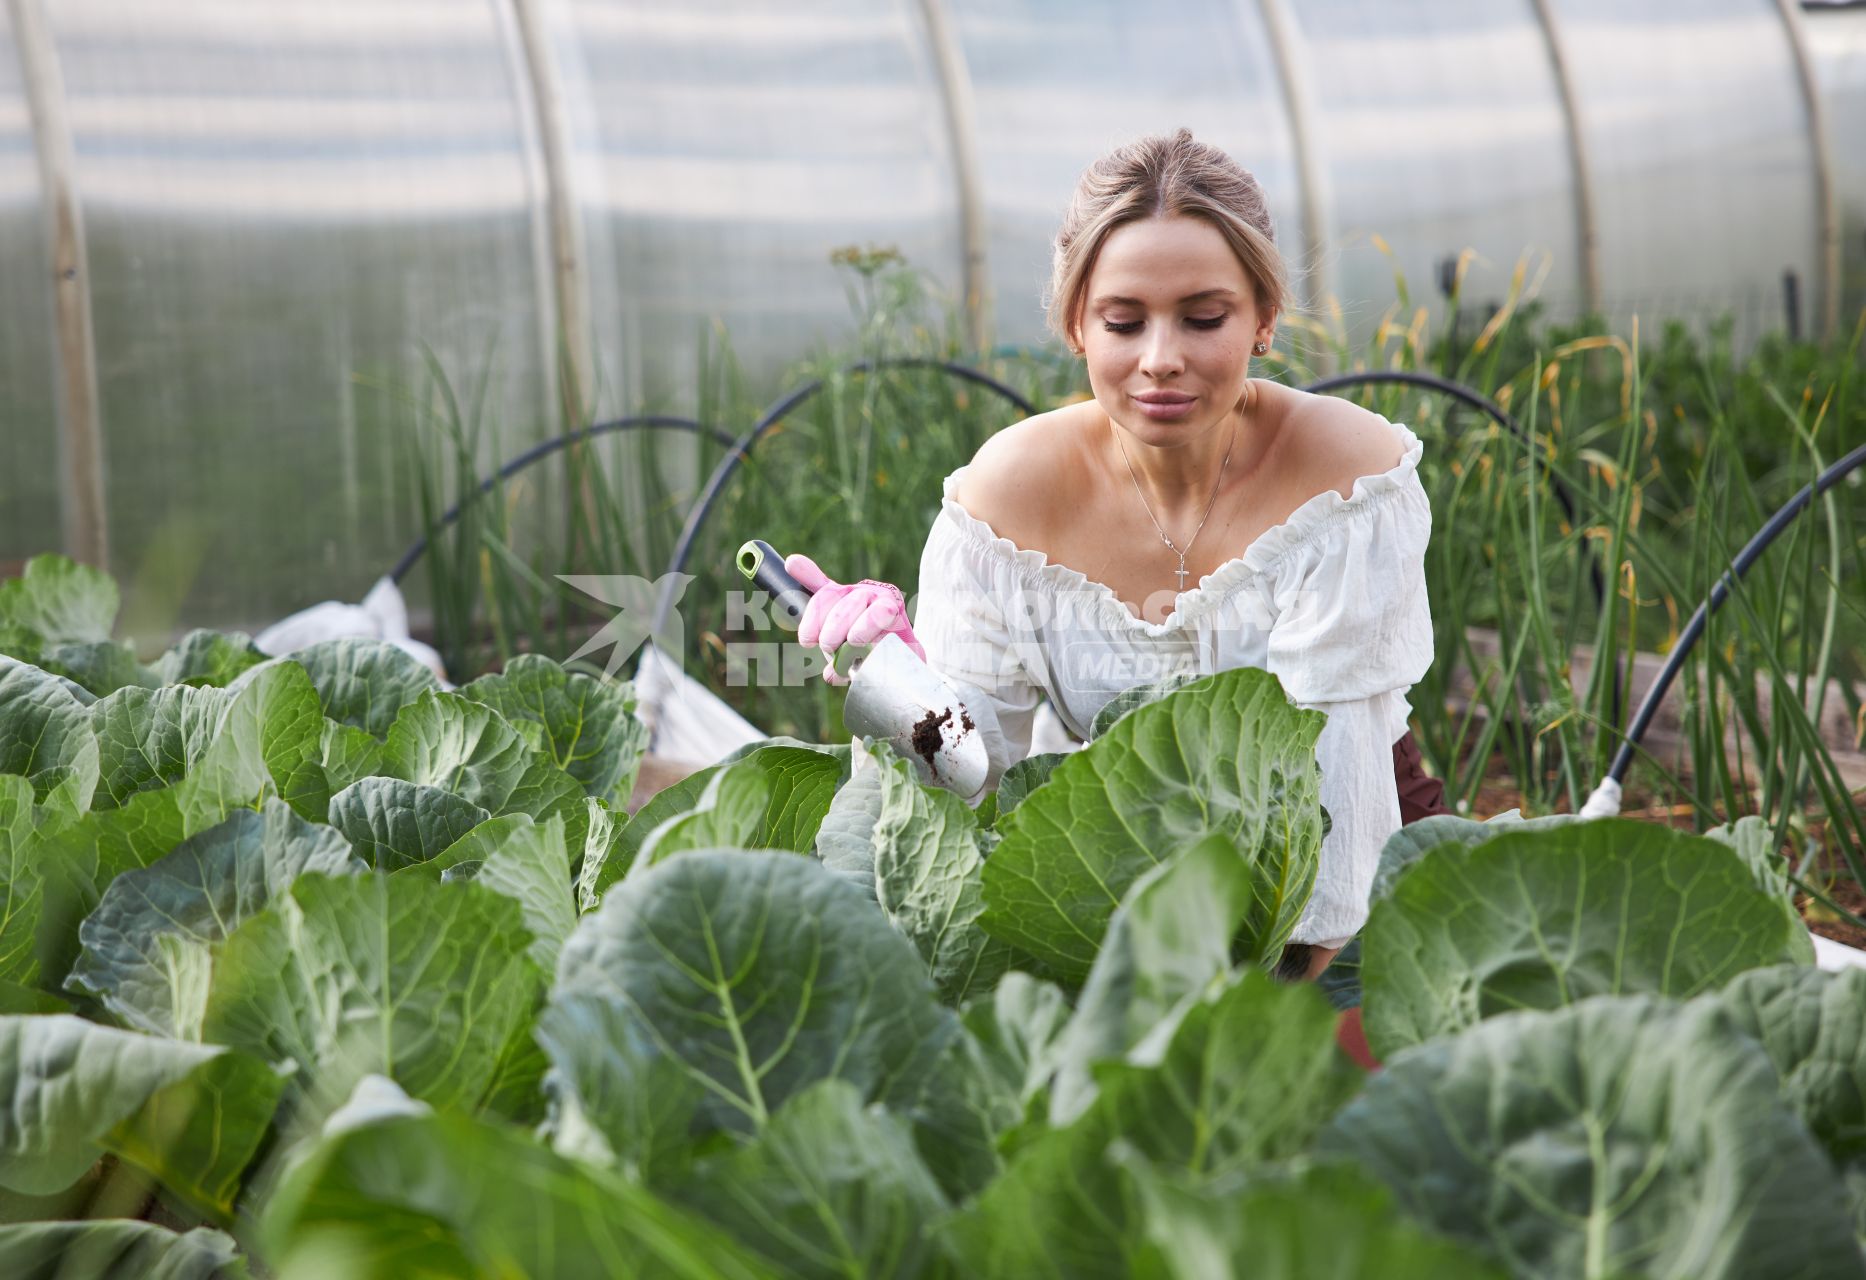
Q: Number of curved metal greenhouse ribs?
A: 6